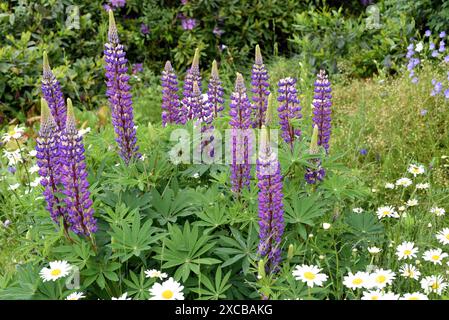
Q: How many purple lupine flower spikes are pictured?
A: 14